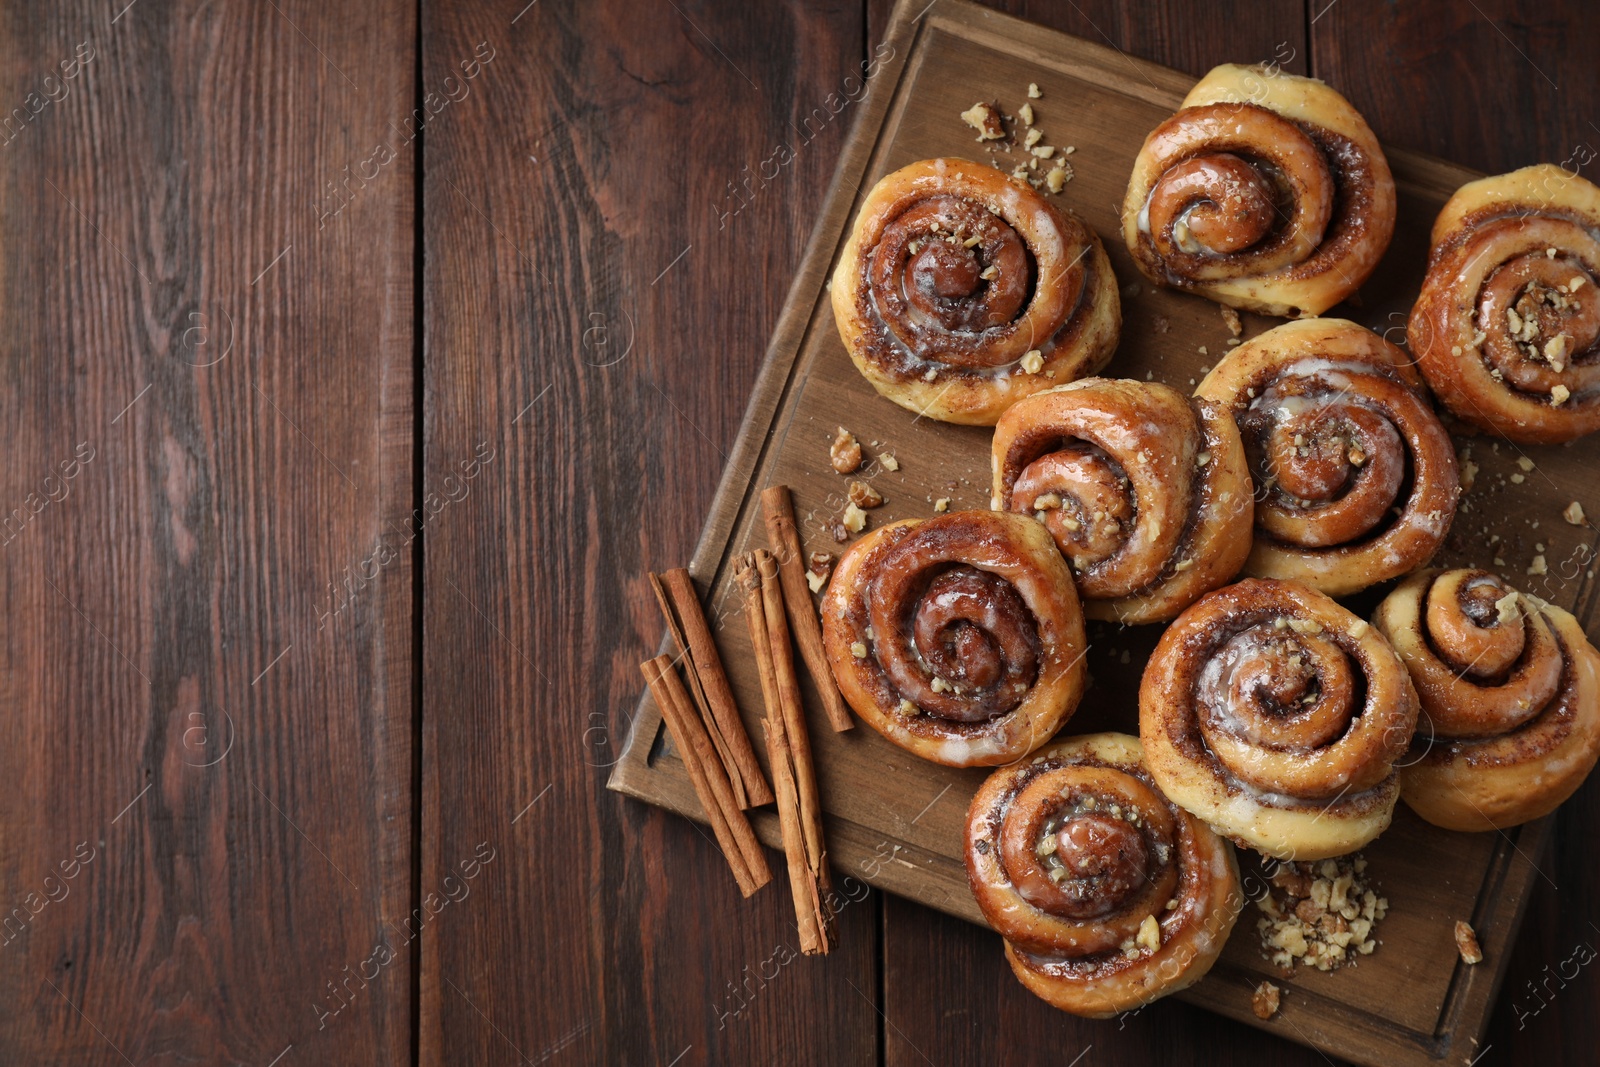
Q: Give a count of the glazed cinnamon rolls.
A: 9